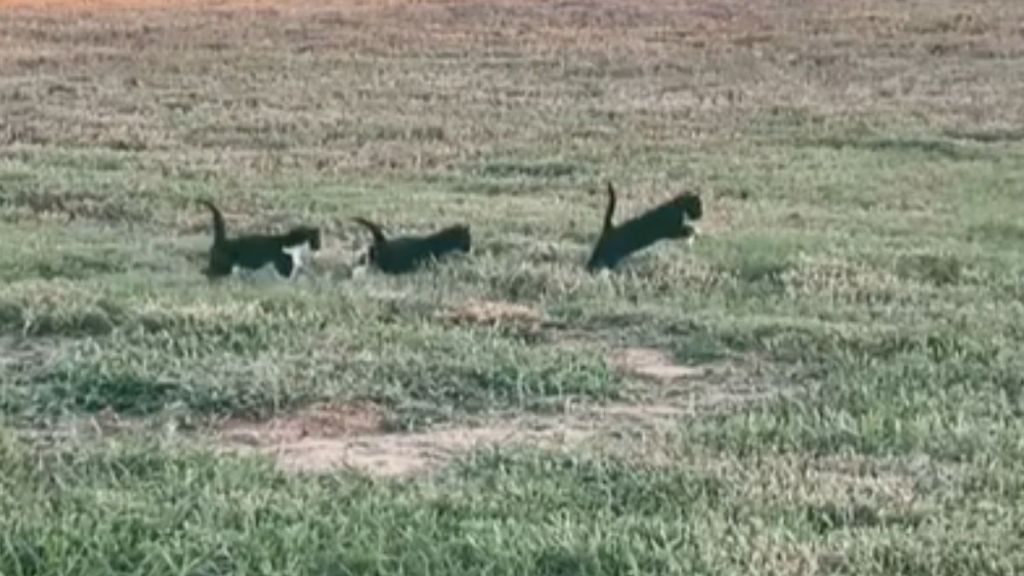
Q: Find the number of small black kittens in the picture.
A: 3